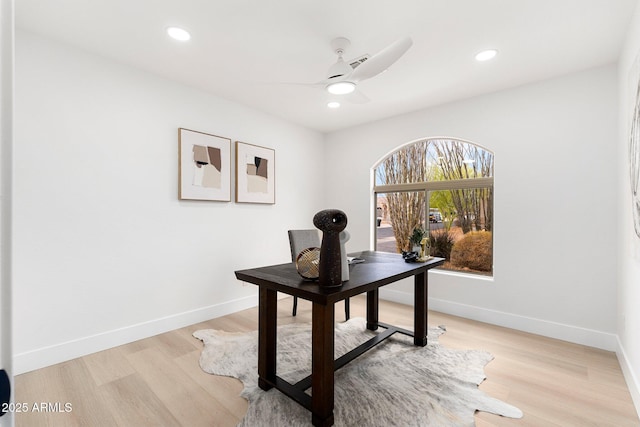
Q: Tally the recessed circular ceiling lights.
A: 3